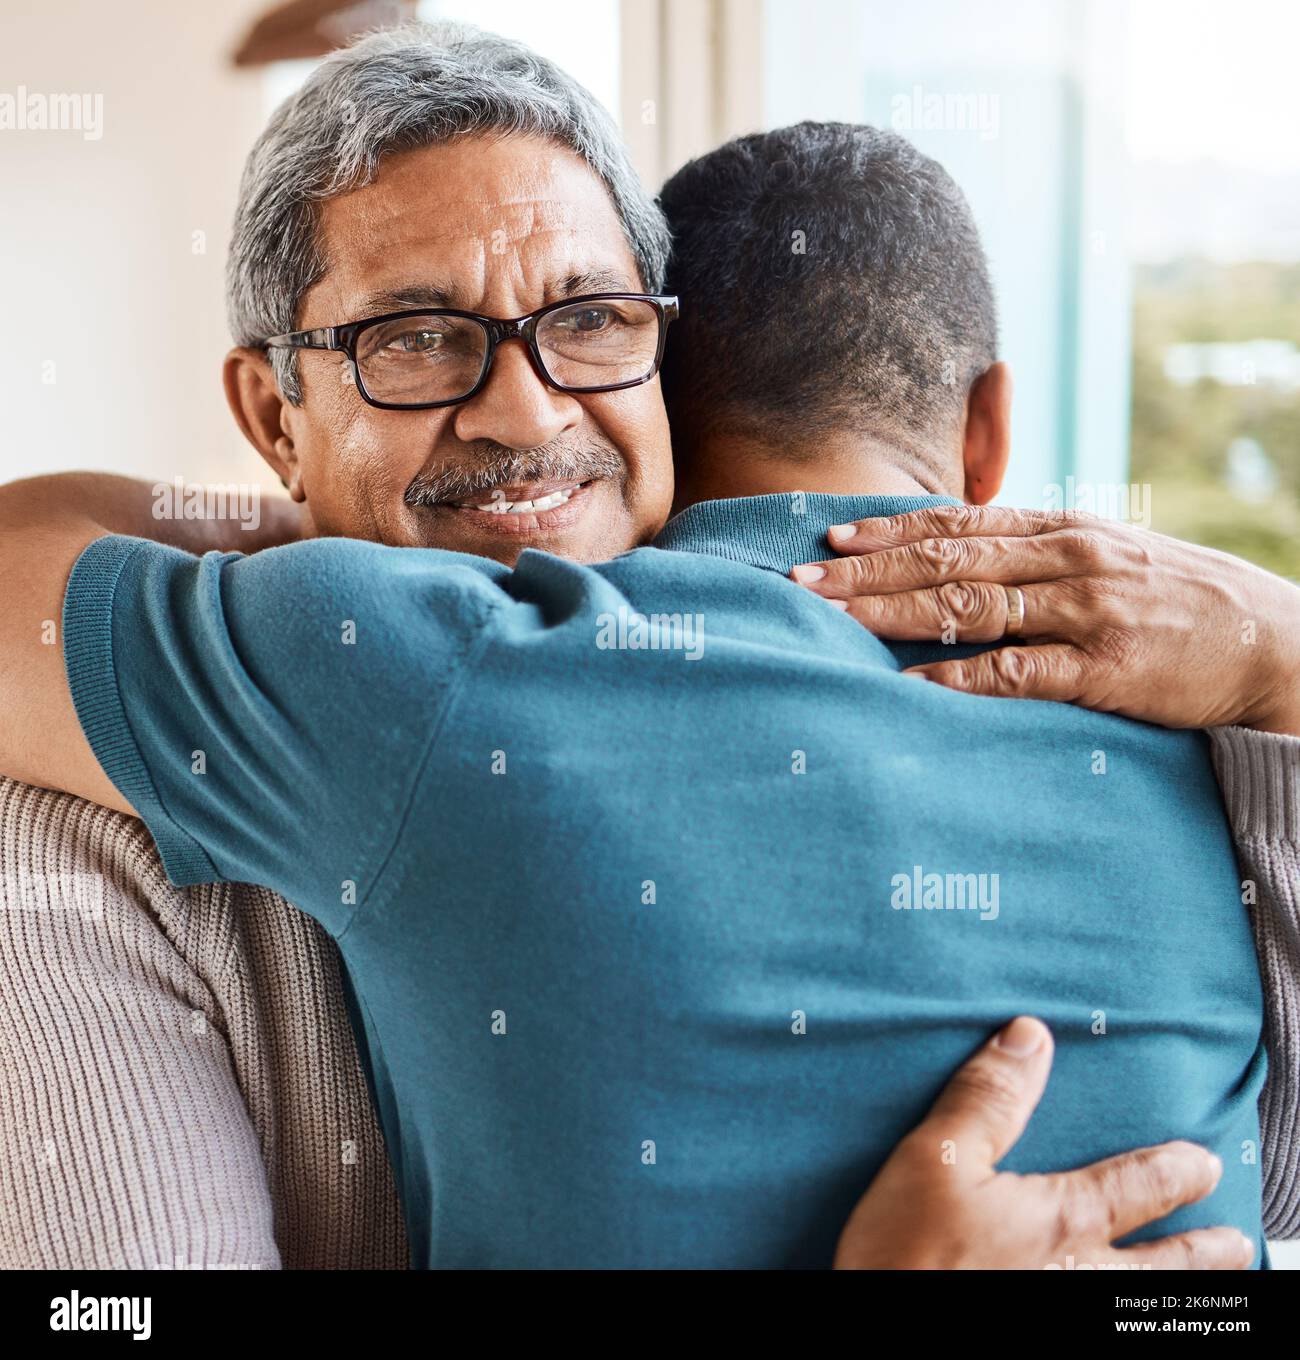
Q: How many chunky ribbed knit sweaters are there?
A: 1